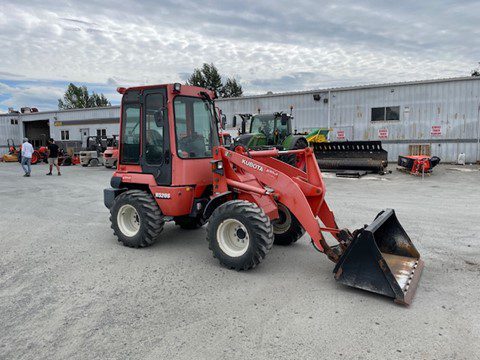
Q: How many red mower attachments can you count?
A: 1